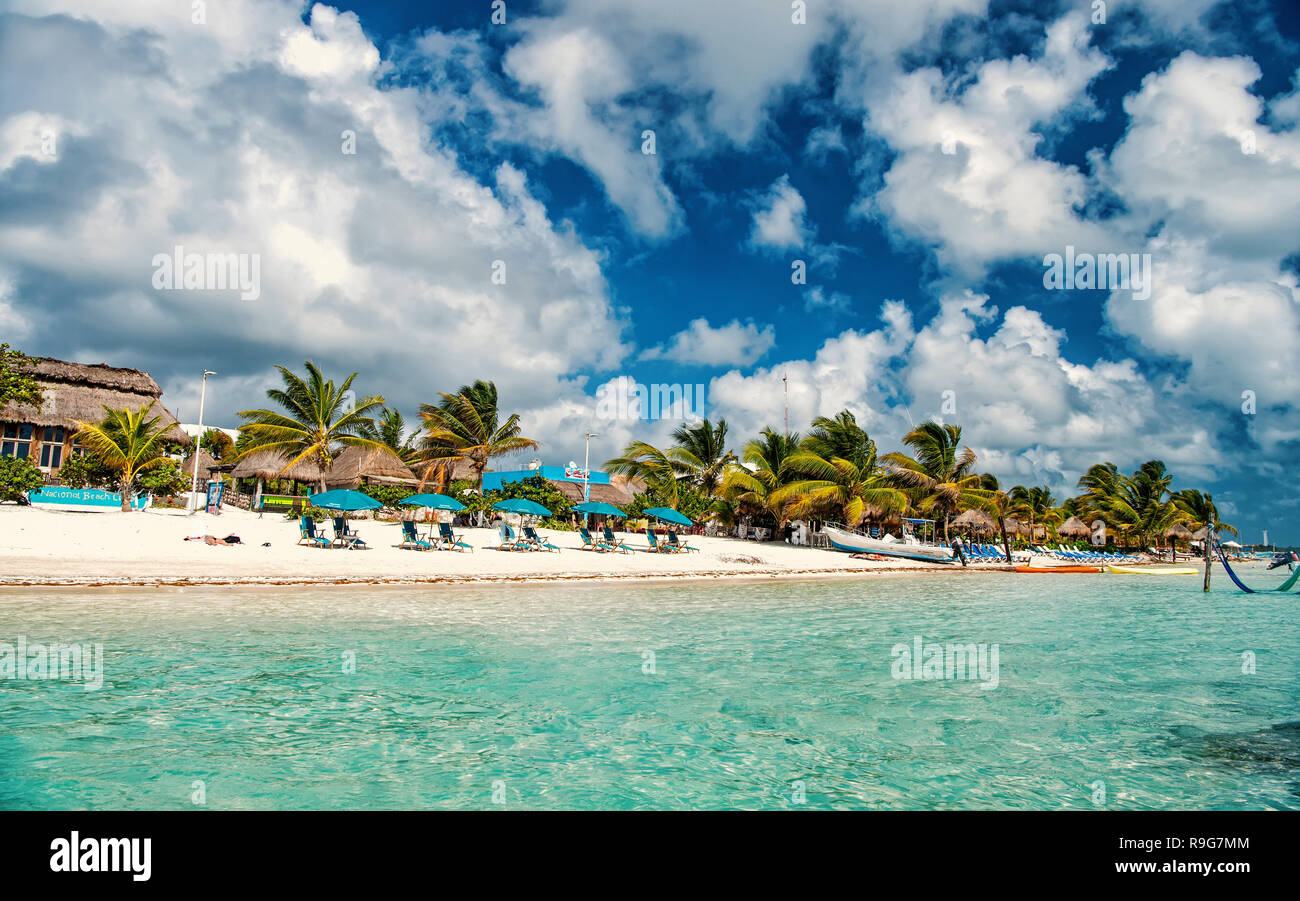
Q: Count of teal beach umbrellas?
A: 5